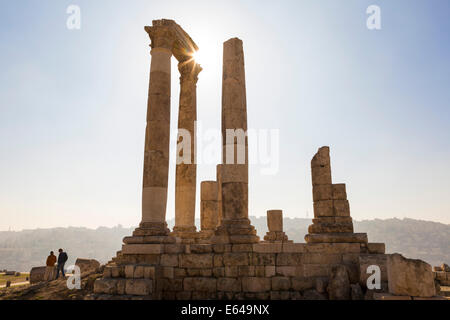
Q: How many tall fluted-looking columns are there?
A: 3